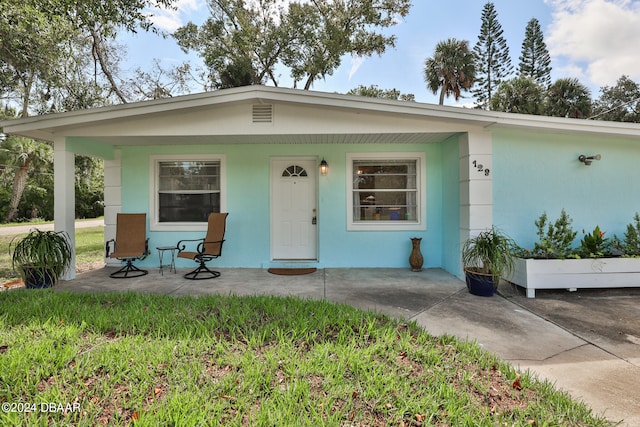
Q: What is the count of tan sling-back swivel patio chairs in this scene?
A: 2